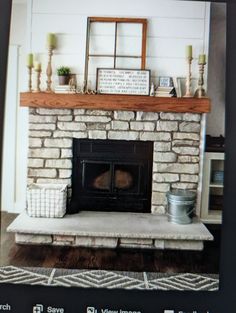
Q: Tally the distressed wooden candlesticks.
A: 5